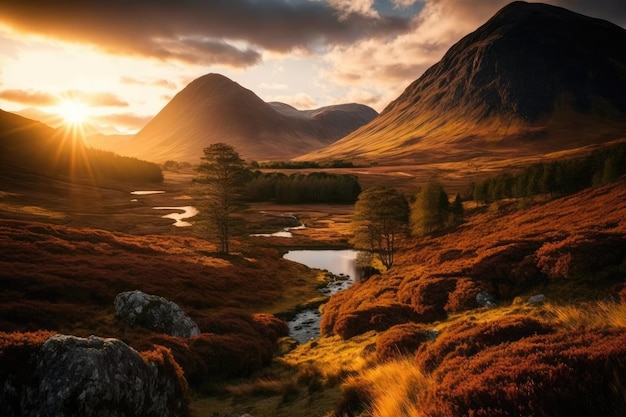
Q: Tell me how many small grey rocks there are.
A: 2